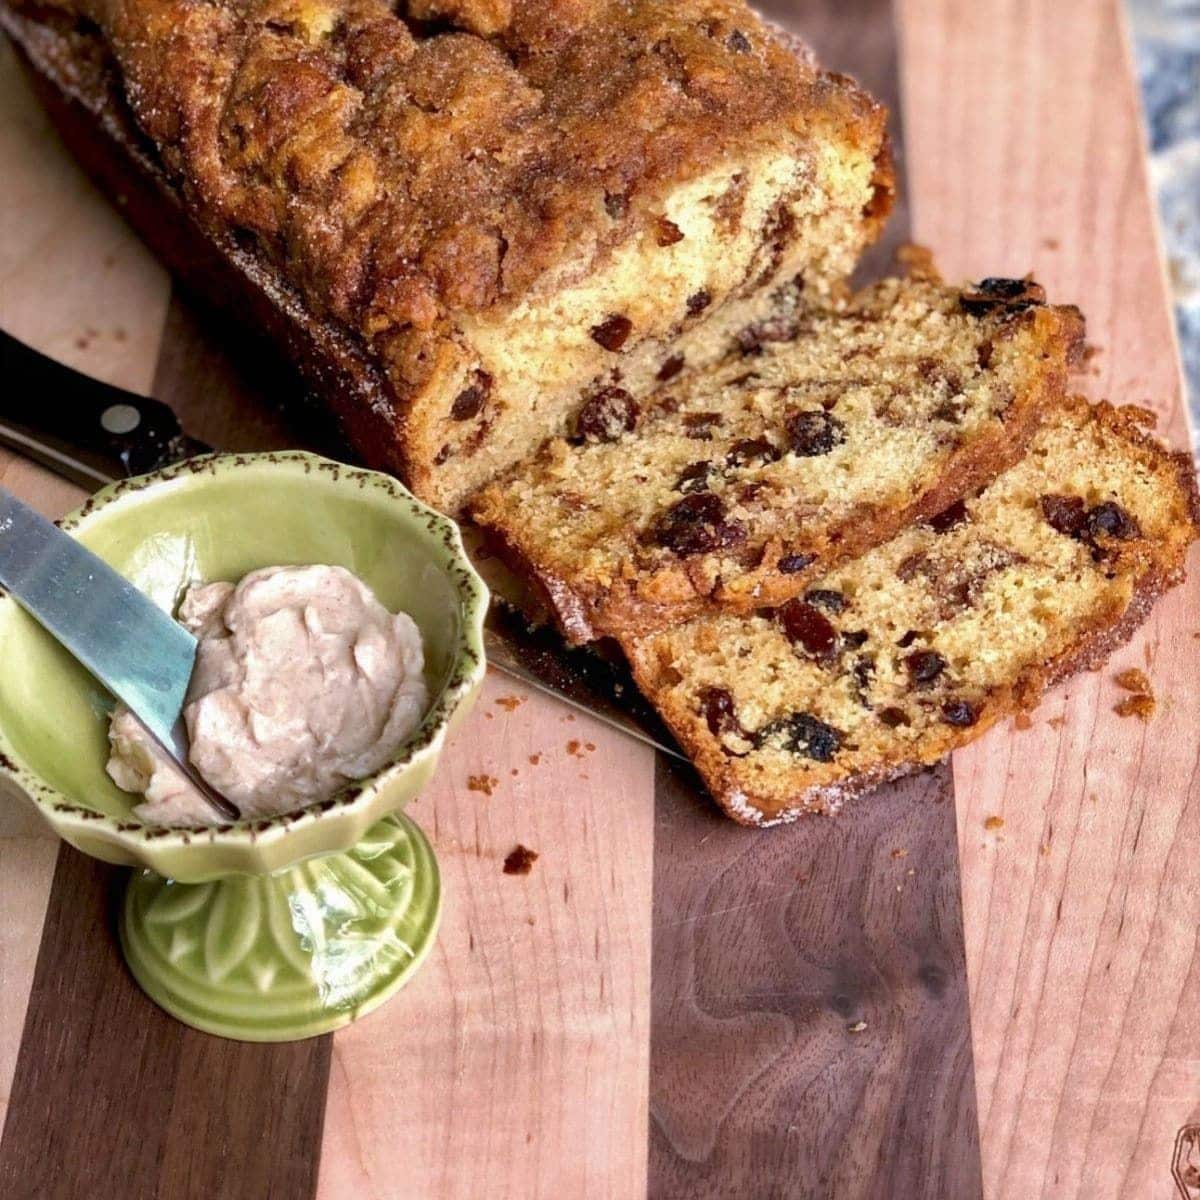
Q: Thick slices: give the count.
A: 2